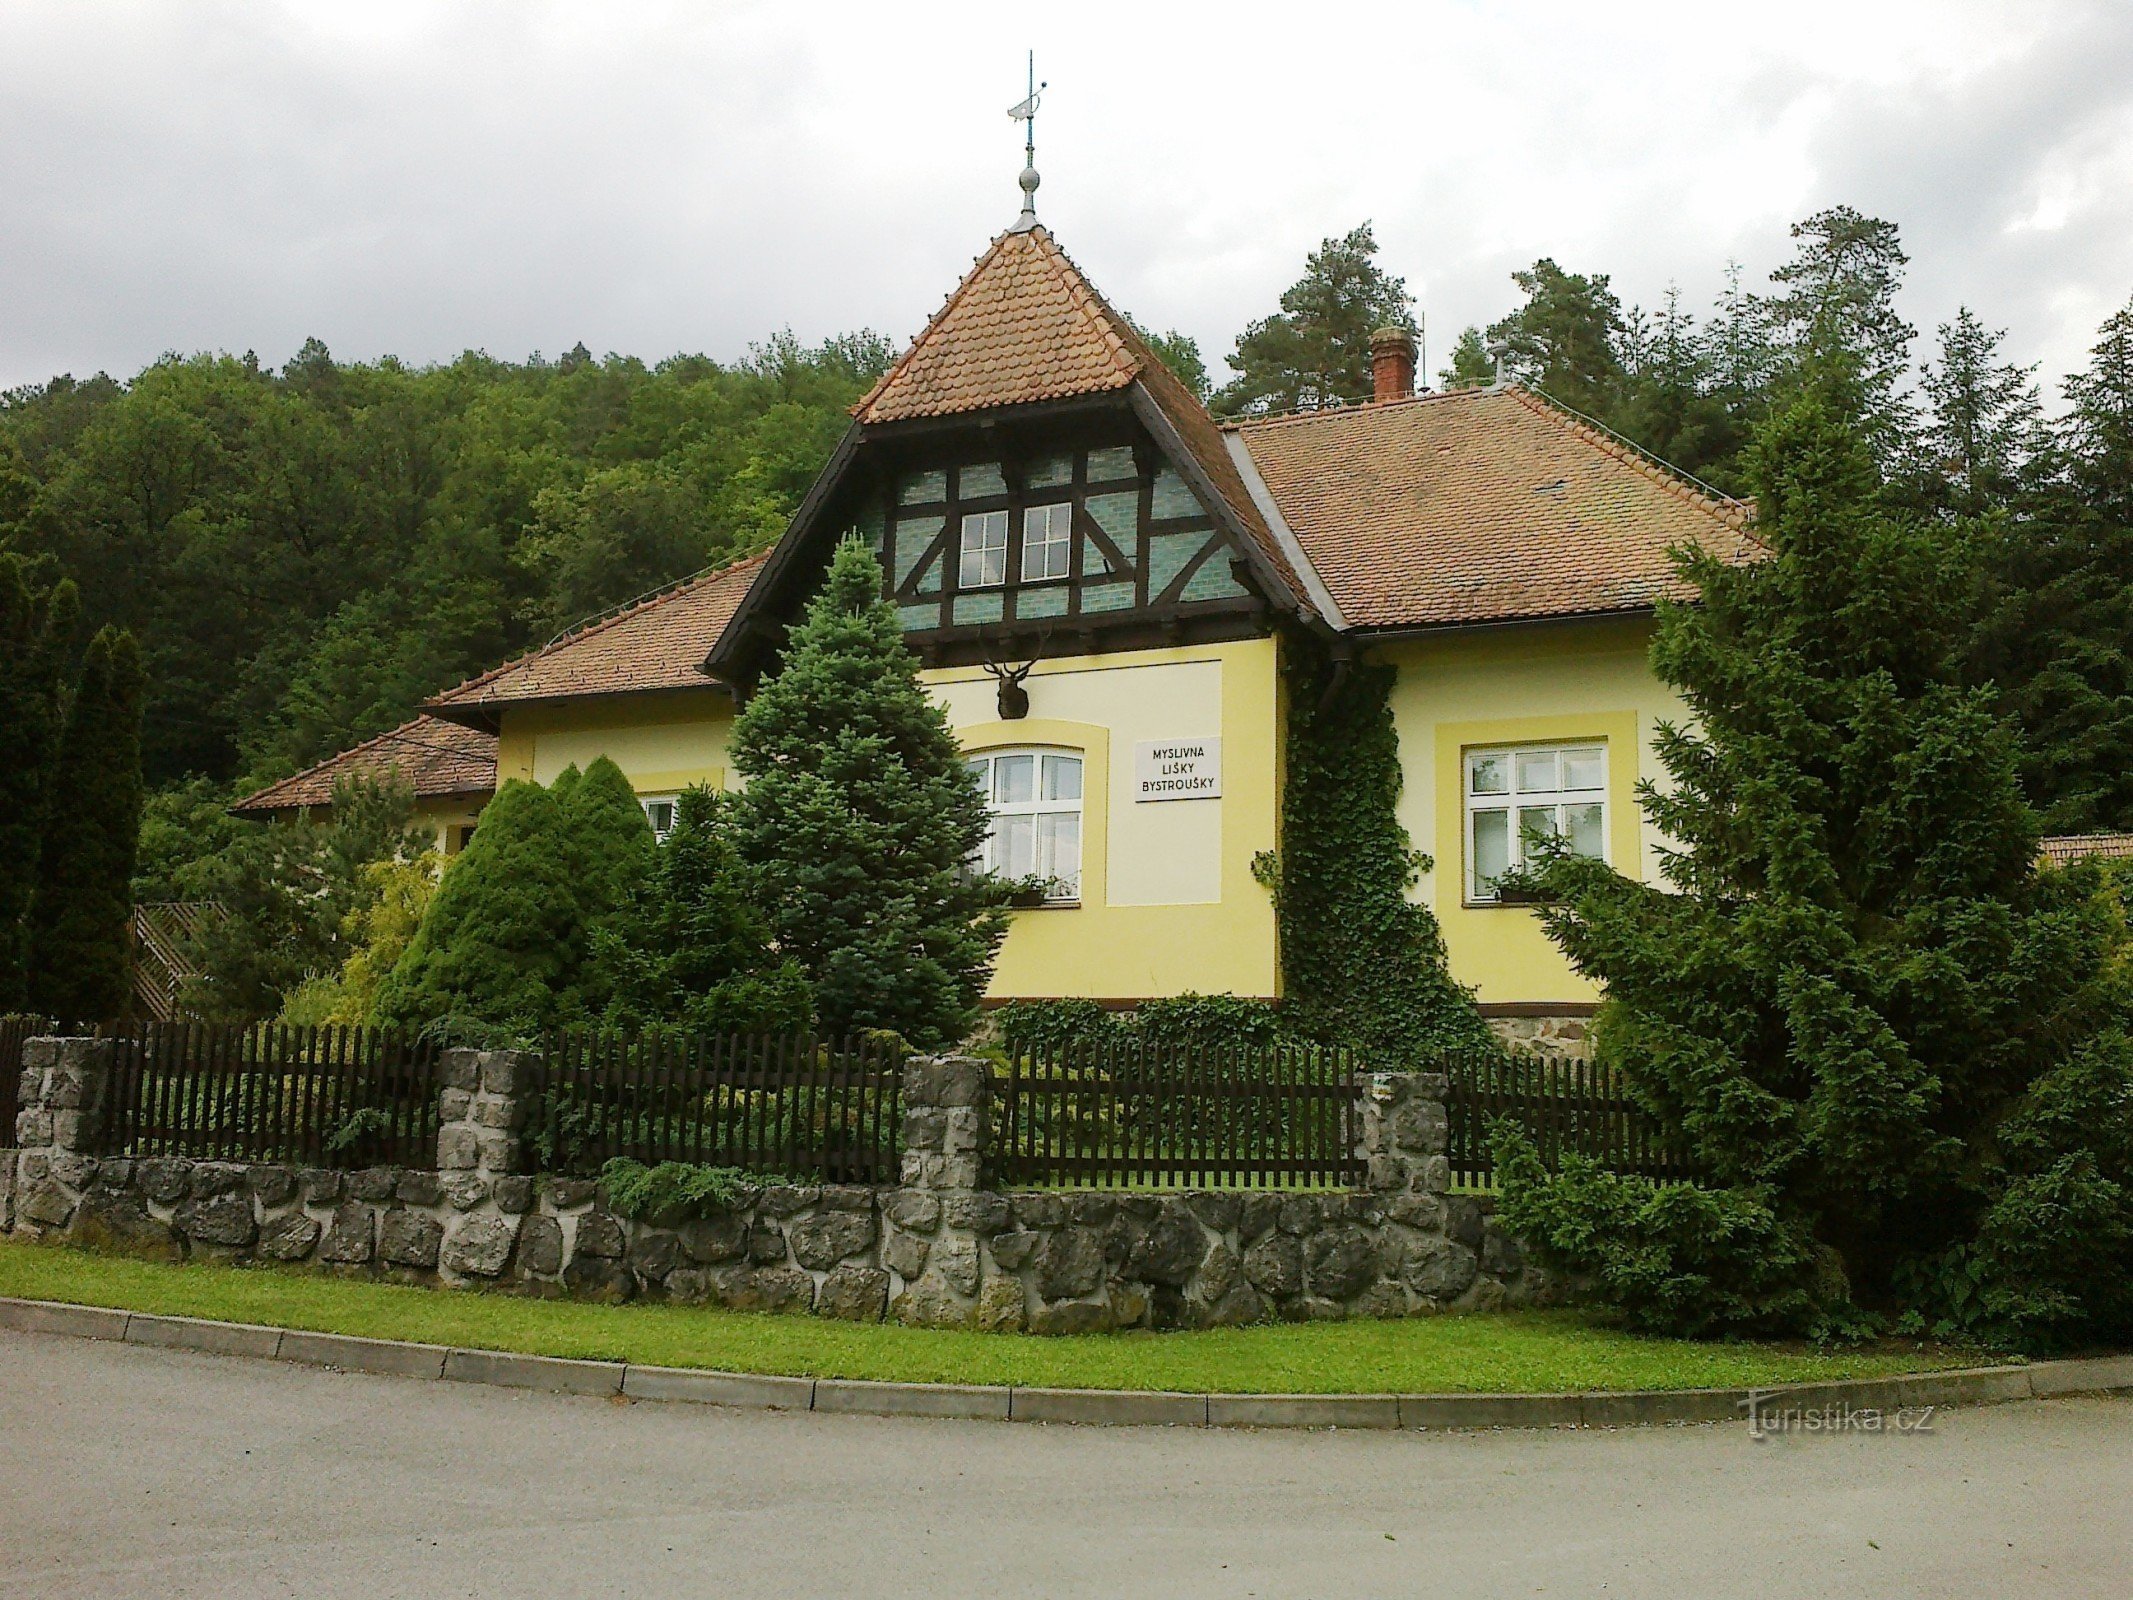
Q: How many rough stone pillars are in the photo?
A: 4